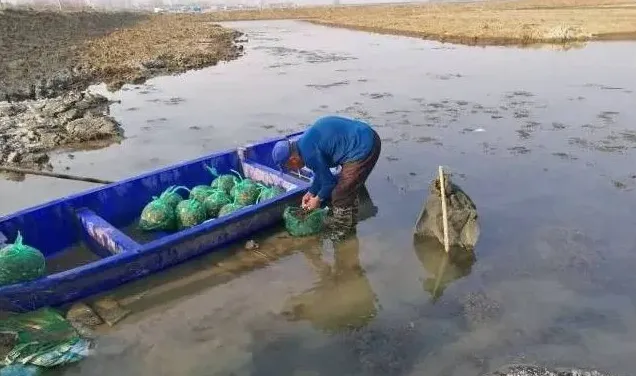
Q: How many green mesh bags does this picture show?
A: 11